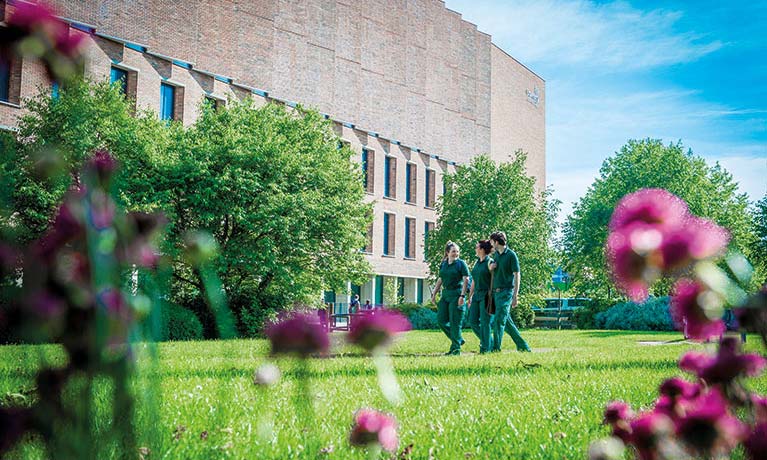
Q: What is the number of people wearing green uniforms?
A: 3